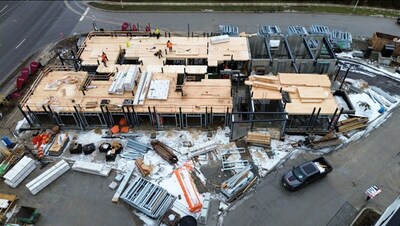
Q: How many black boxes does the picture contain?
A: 5